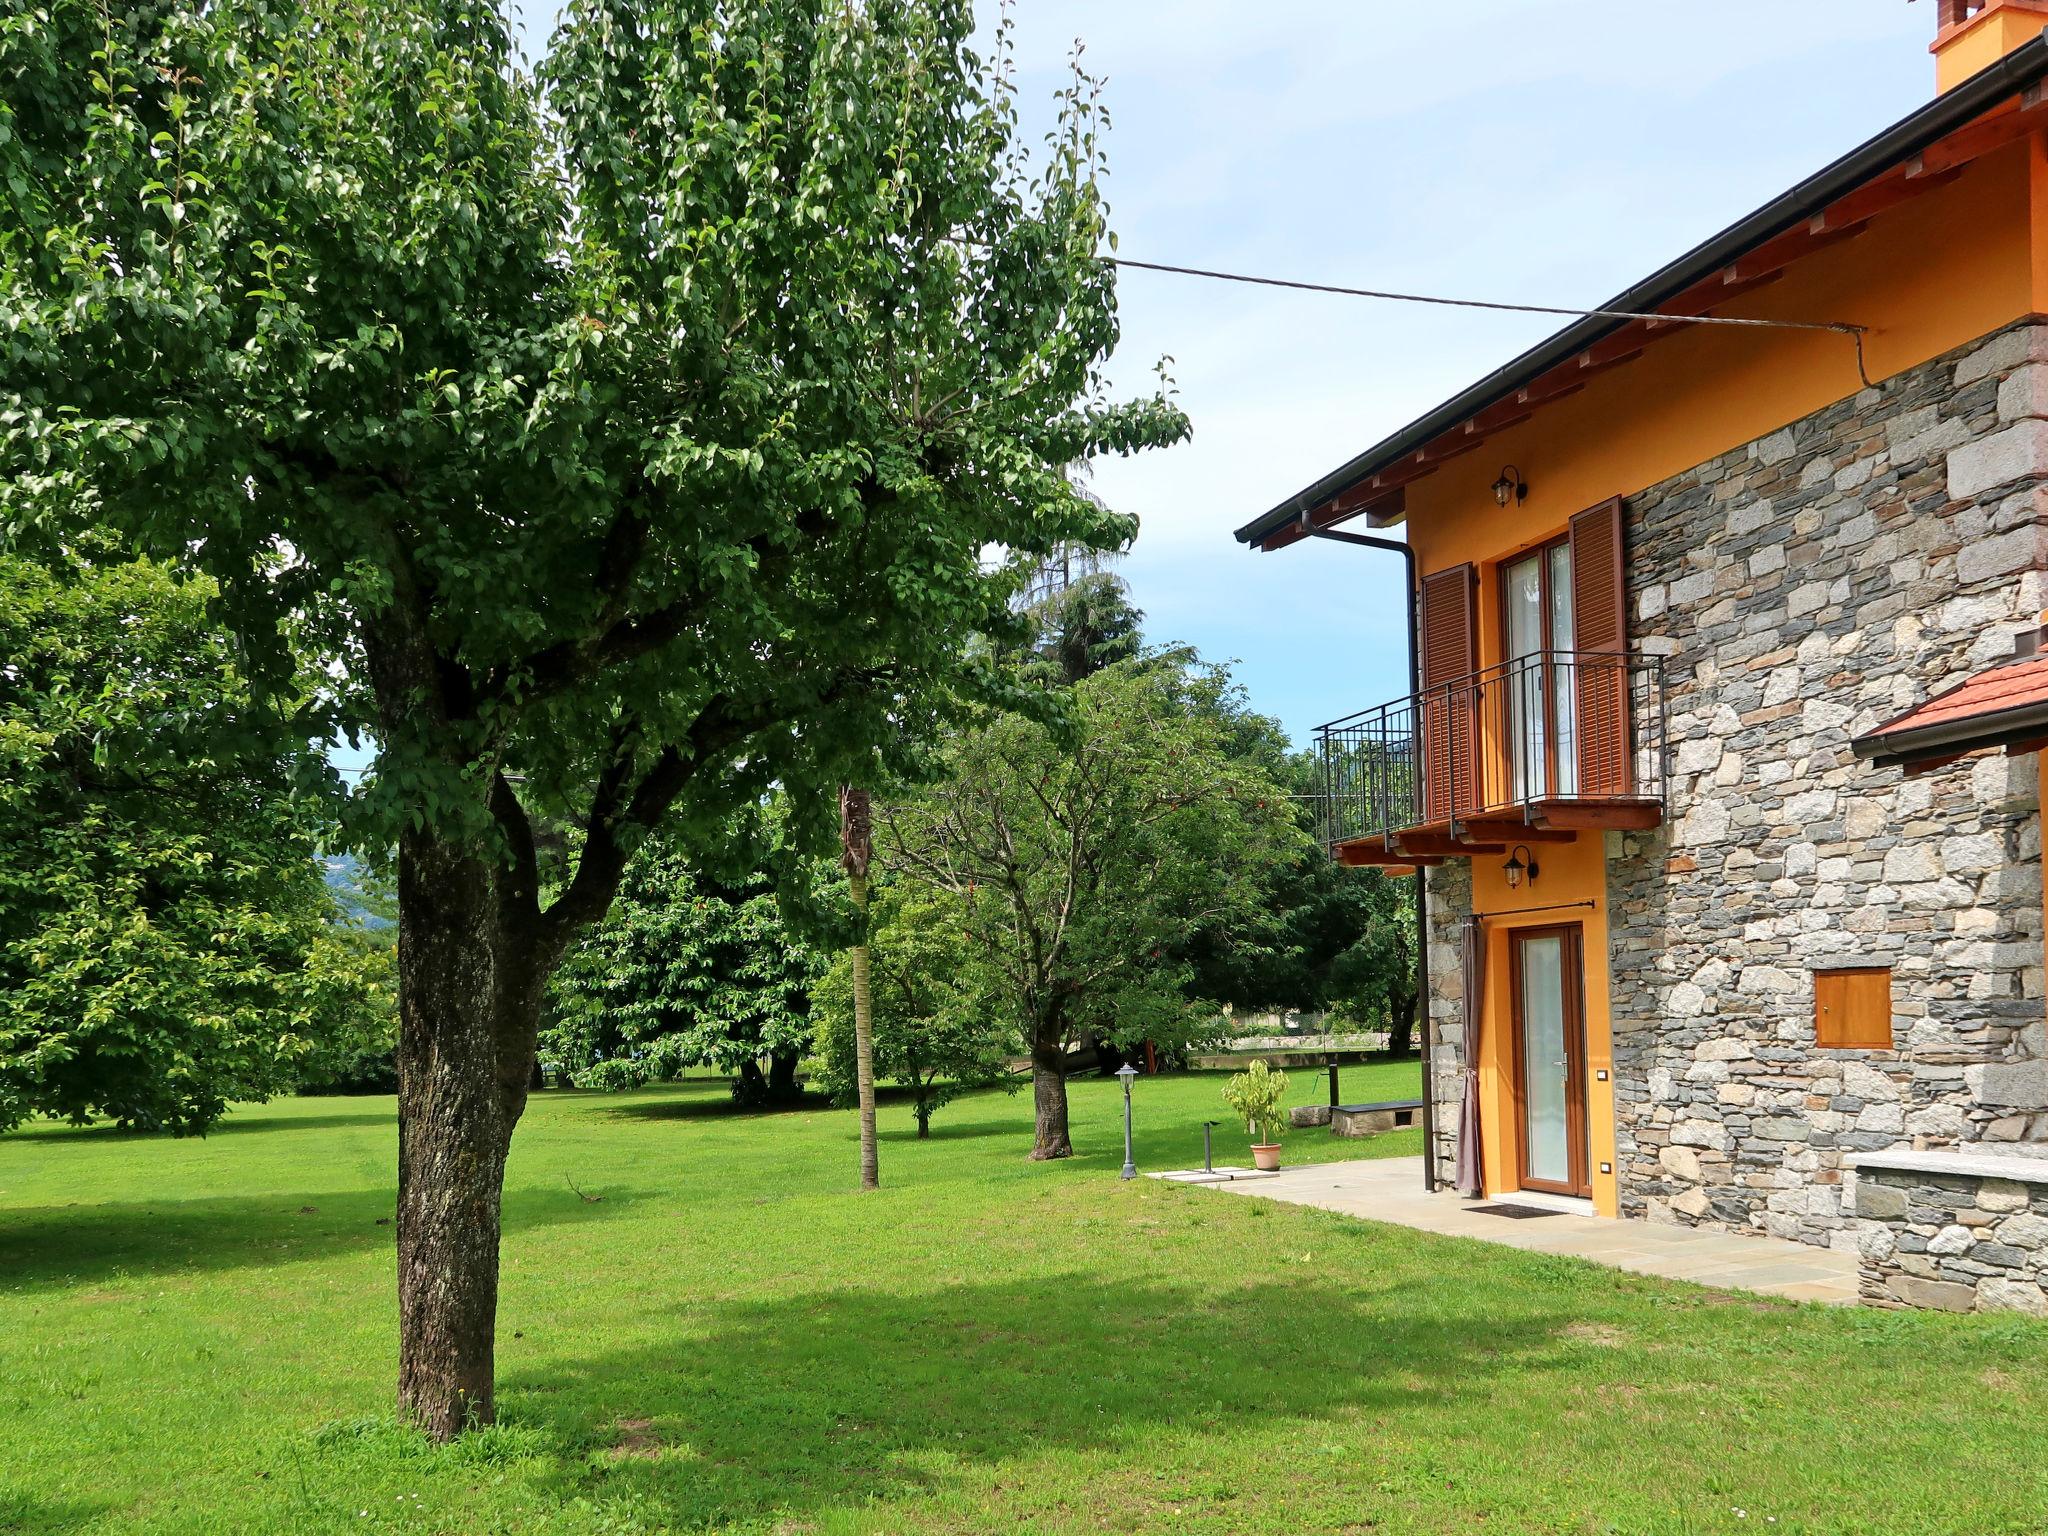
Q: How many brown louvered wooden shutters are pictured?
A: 2